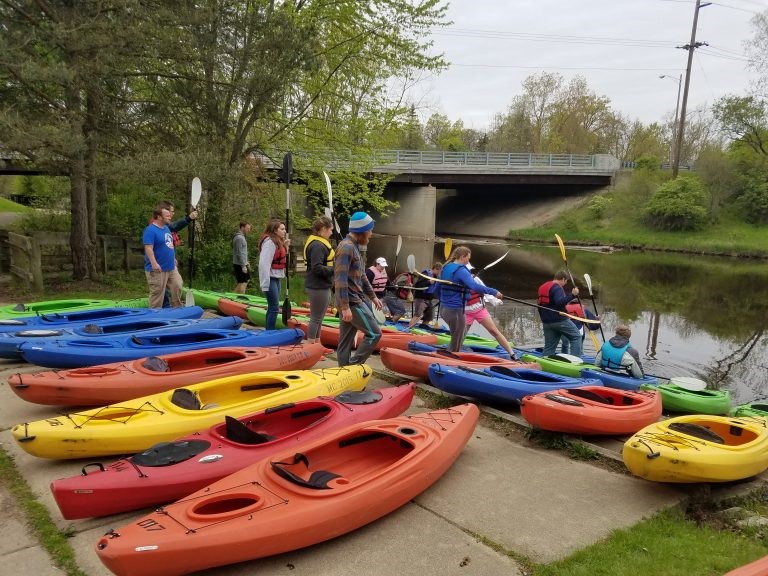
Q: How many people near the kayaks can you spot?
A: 14